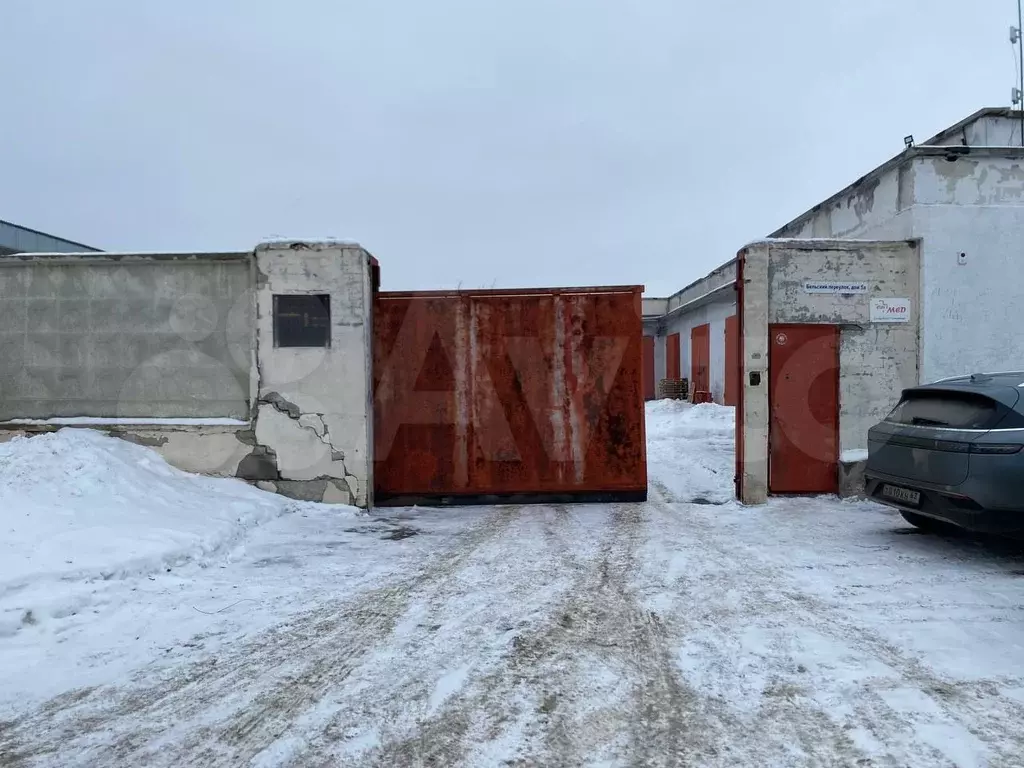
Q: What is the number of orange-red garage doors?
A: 4